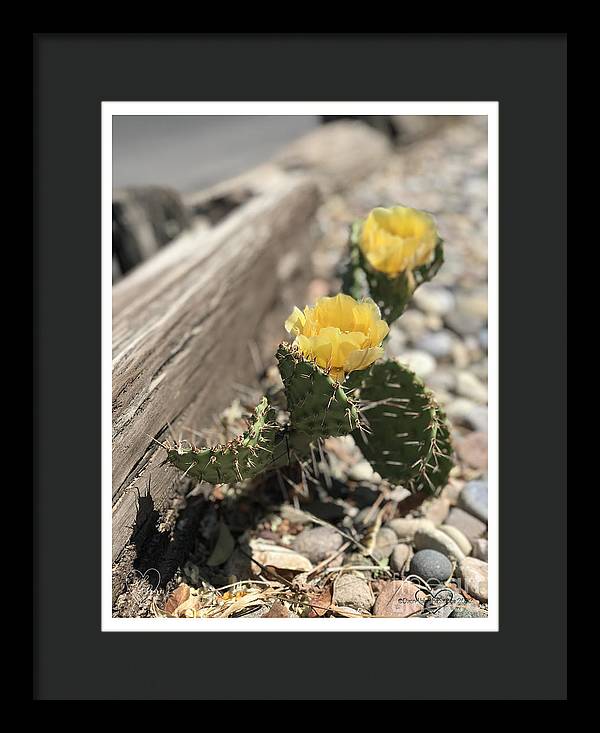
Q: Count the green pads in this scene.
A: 4